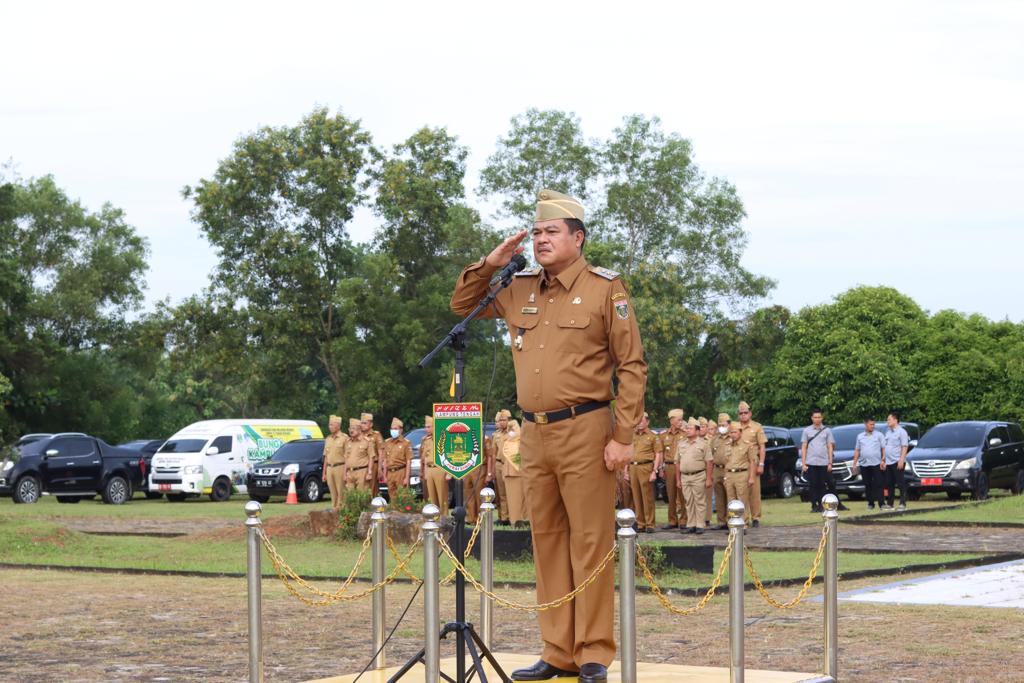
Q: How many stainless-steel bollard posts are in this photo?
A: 7